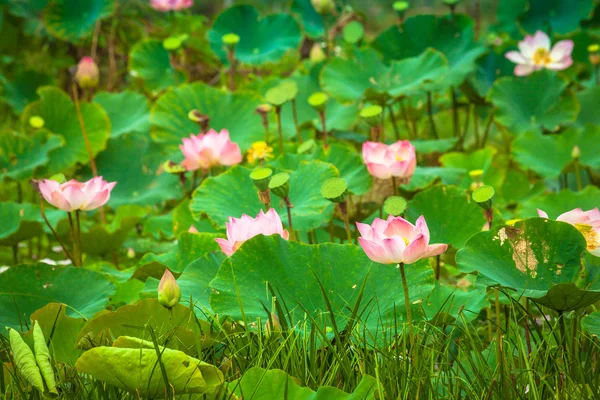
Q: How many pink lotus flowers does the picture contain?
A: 8